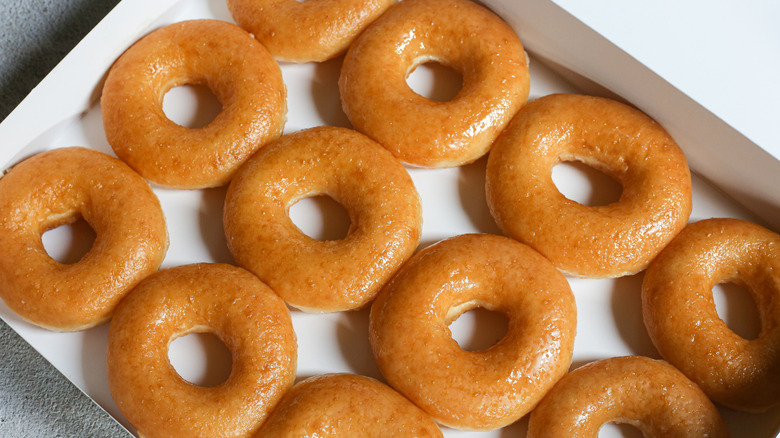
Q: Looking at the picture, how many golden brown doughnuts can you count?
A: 11